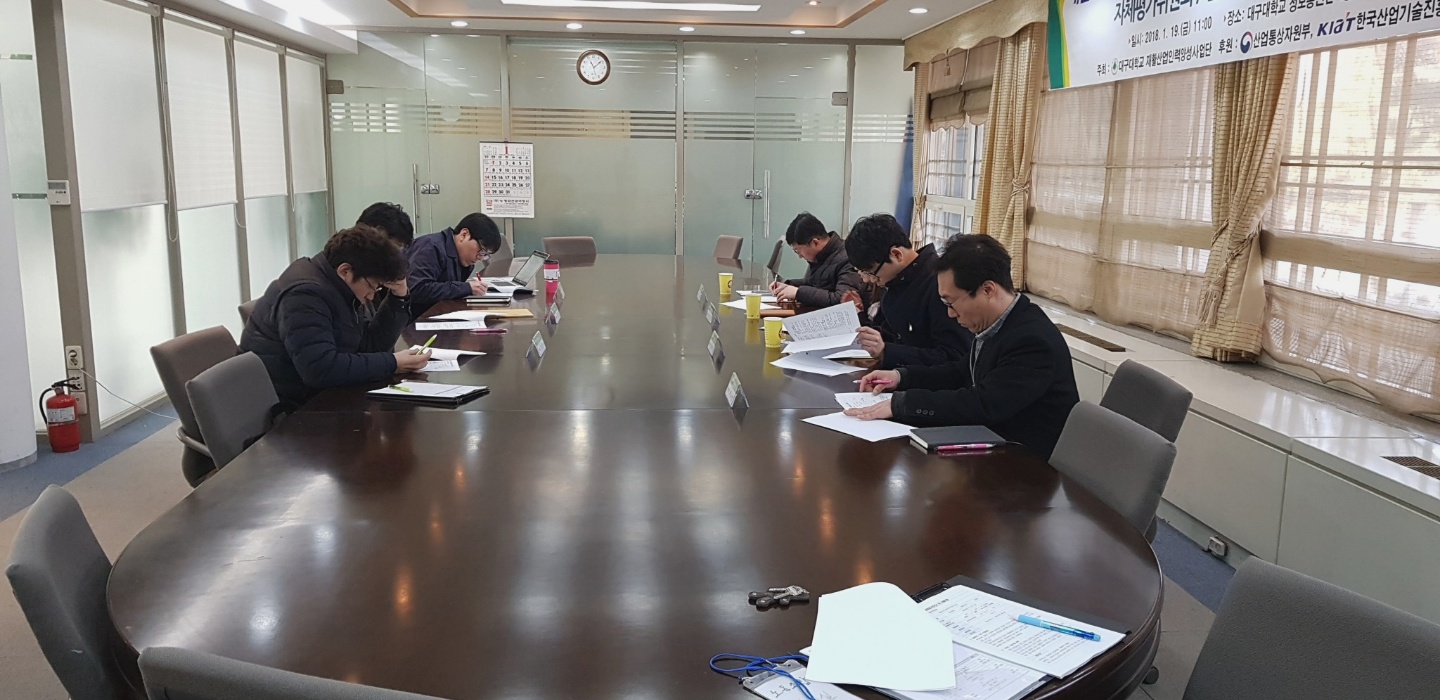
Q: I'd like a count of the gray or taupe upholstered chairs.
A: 12